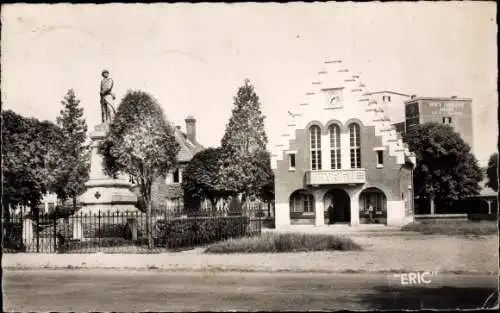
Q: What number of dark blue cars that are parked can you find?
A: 0